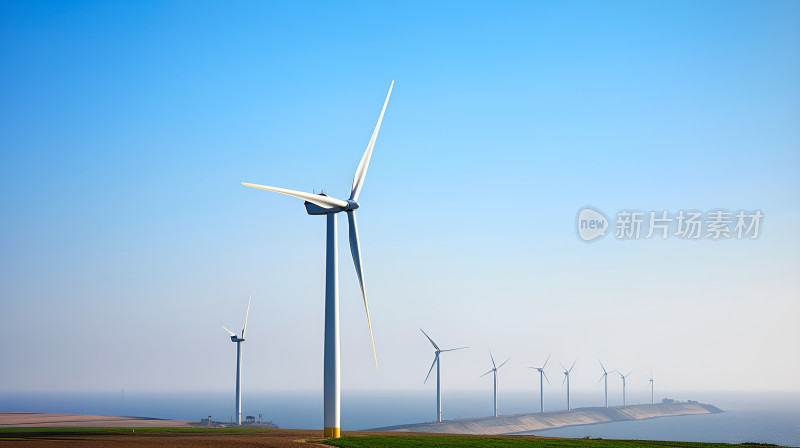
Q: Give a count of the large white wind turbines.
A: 9